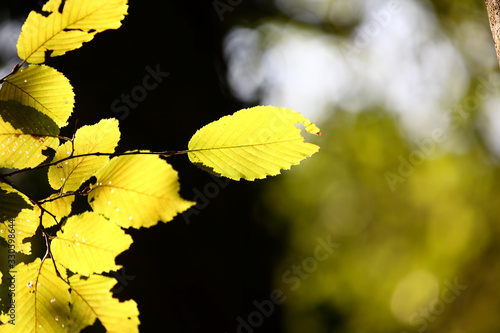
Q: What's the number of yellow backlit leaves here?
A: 11